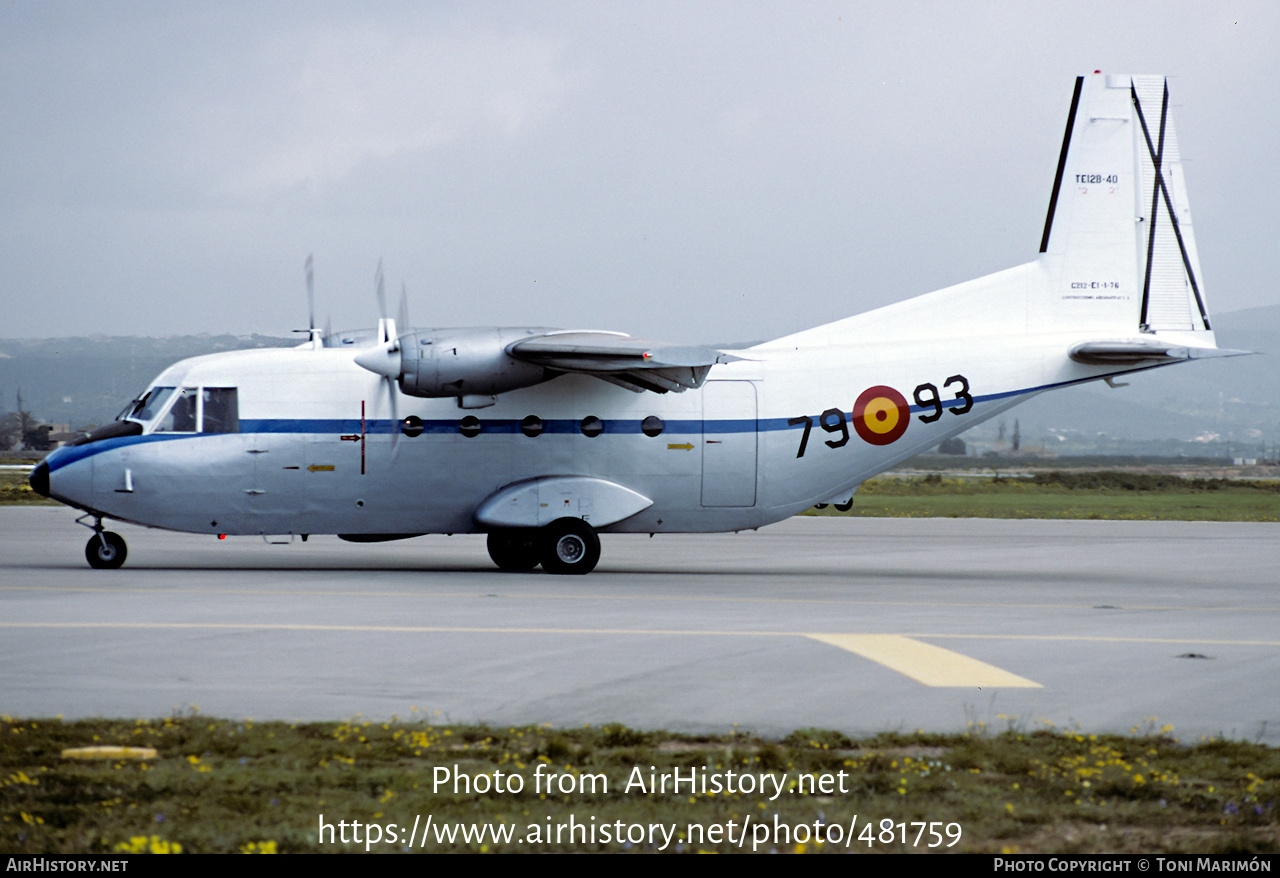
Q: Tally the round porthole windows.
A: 5